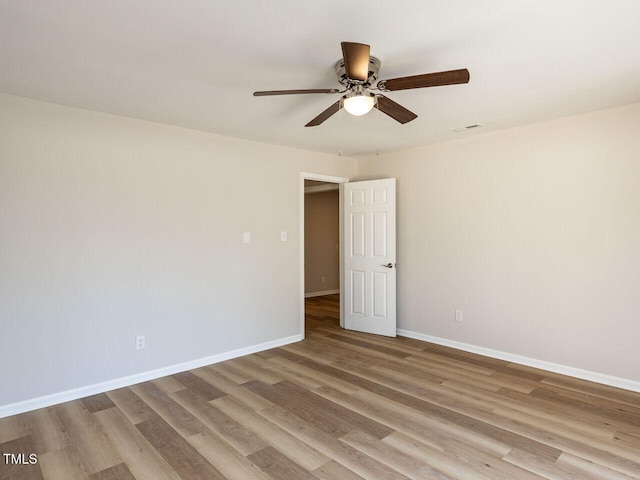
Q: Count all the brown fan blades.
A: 5